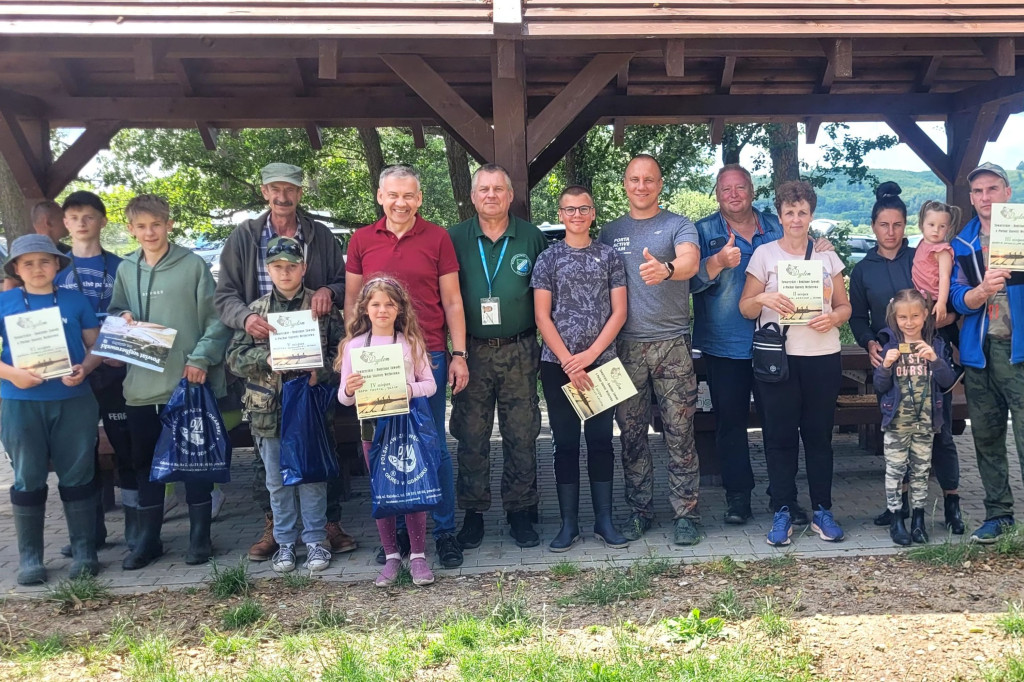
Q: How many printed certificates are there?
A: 6